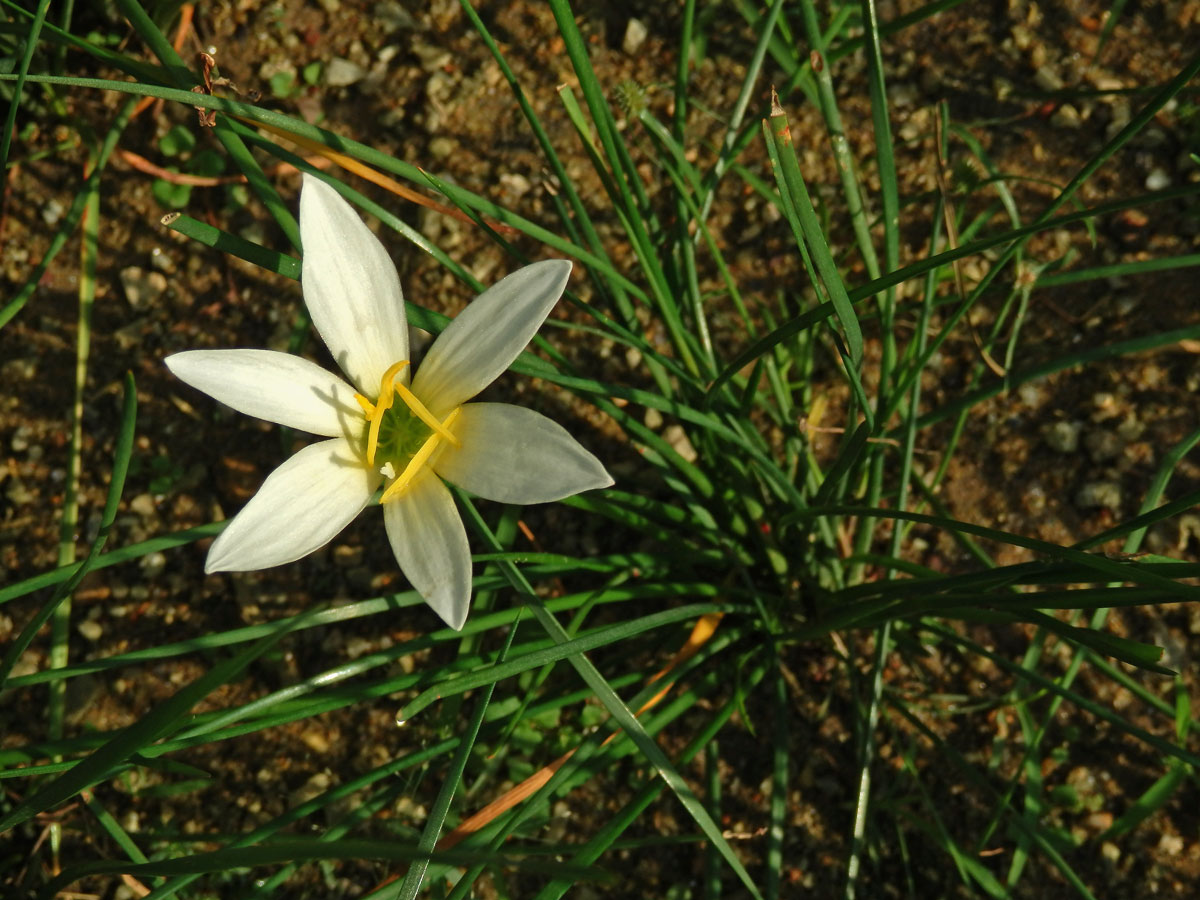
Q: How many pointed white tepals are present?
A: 6